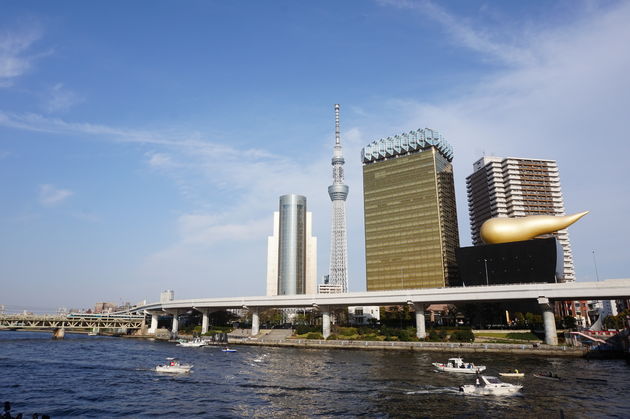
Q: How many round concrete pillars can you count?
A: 7